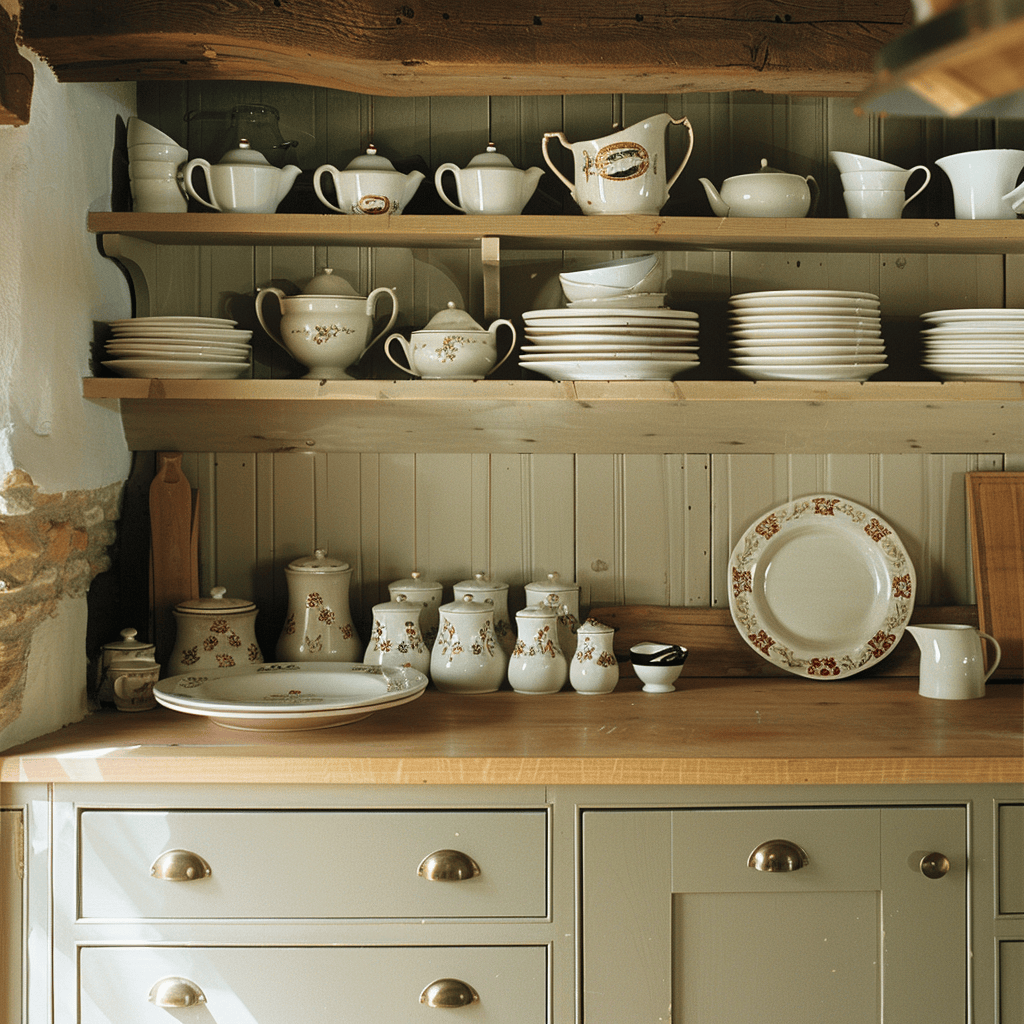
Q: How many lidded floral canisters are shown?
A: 9